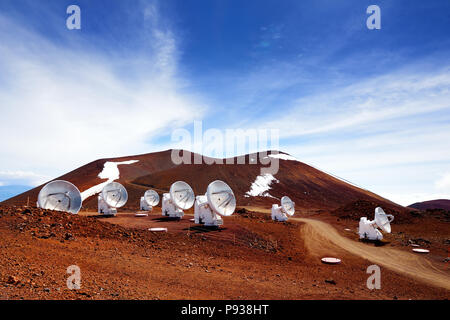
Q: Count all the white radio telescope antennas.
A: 7